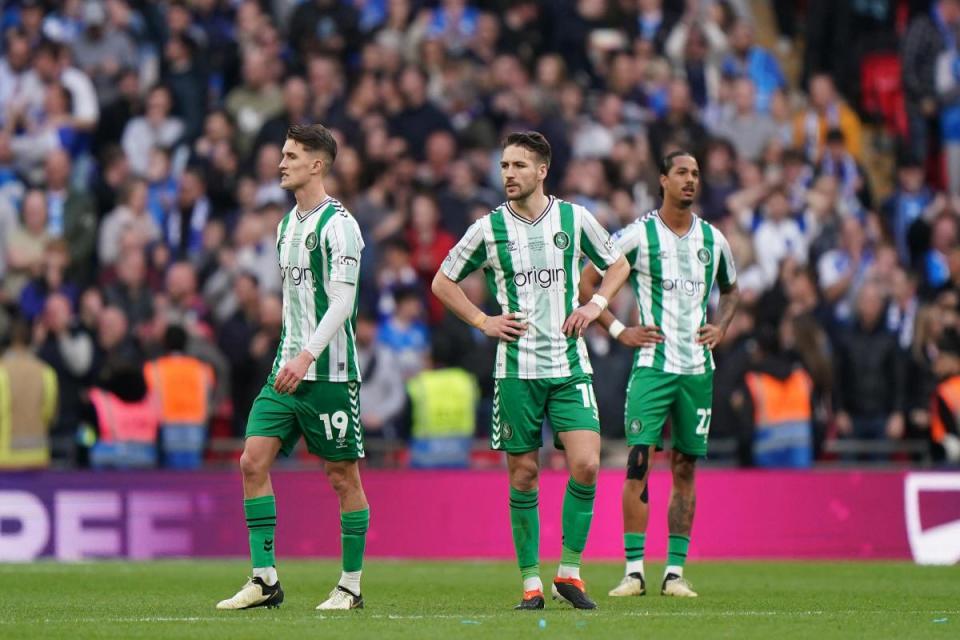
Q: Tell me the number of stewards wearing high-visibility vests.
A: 6